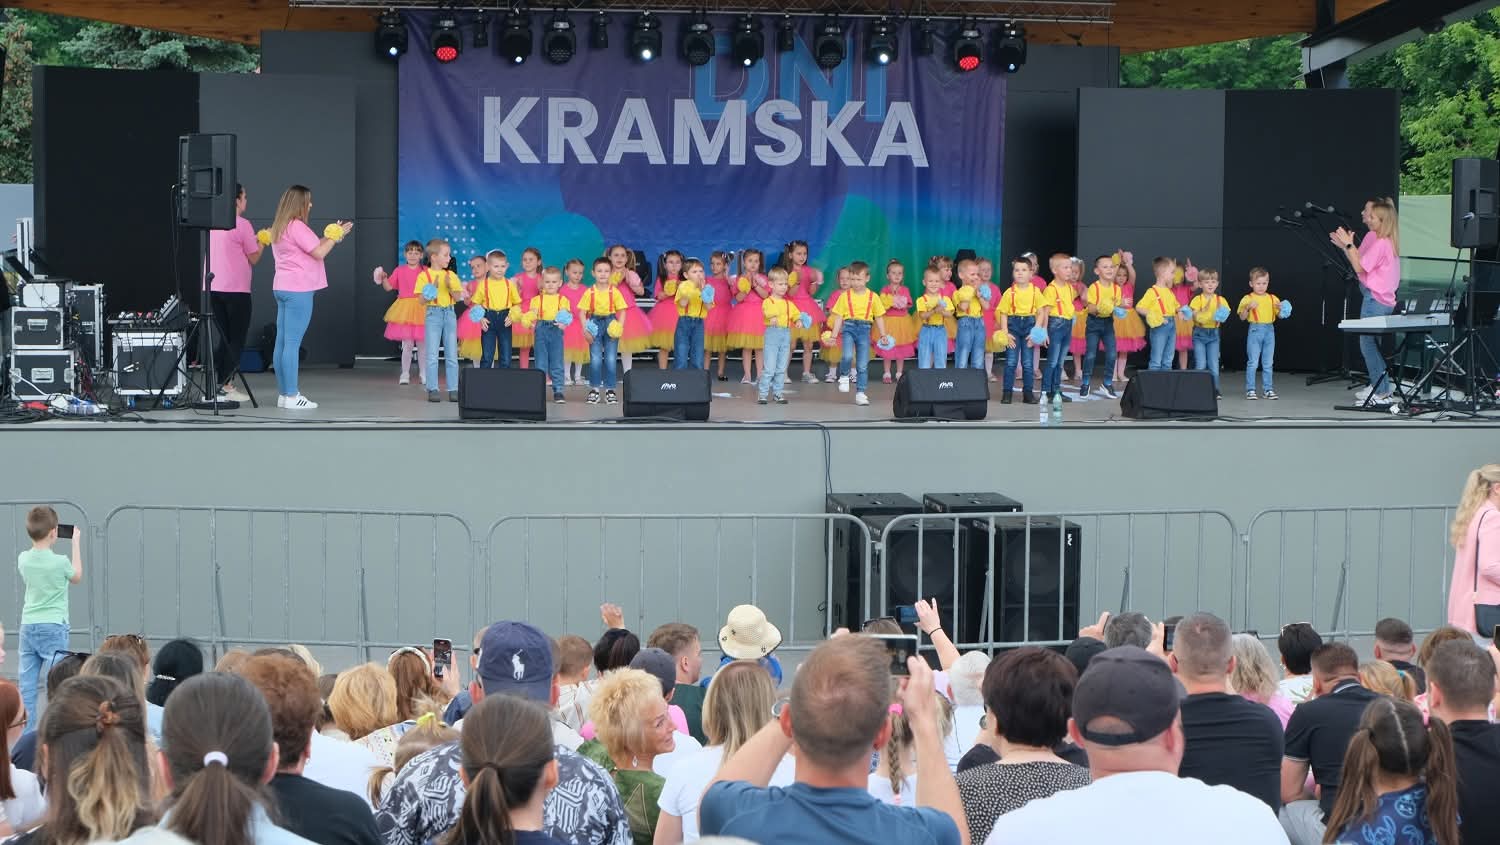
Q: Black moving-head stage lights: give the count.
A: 11